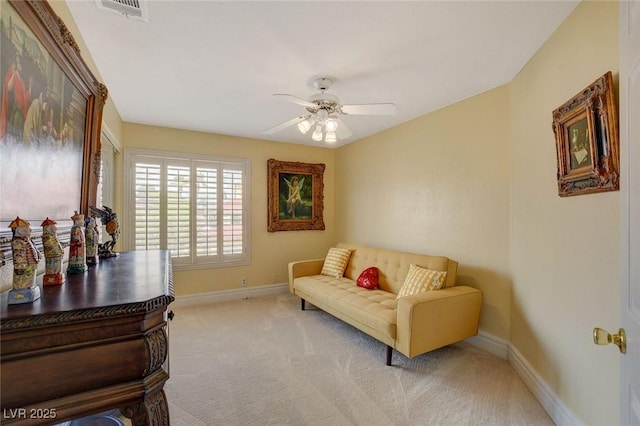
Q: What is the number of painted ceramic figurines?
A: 4